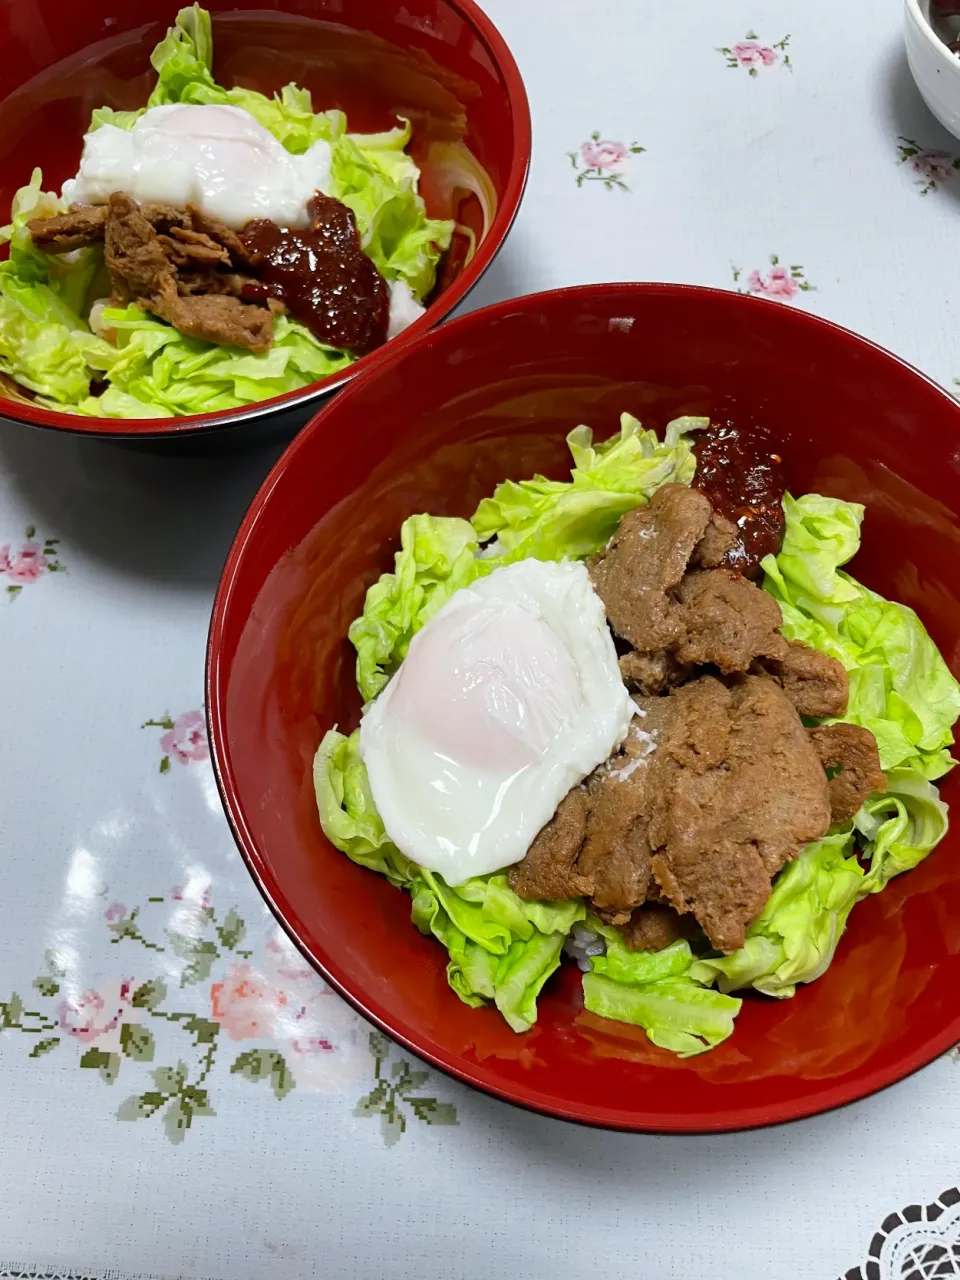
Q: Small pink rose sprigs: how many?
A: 6